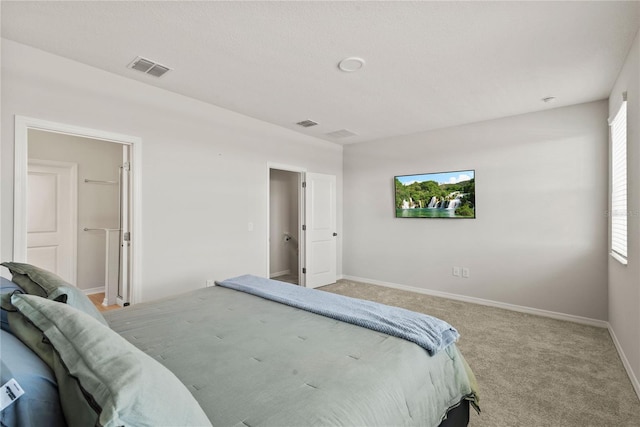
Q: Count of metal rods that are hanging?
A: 2